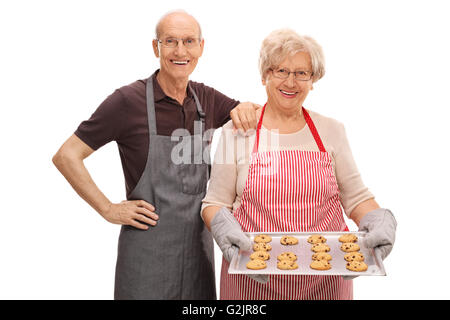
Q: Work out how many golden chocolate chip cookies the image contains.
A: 15